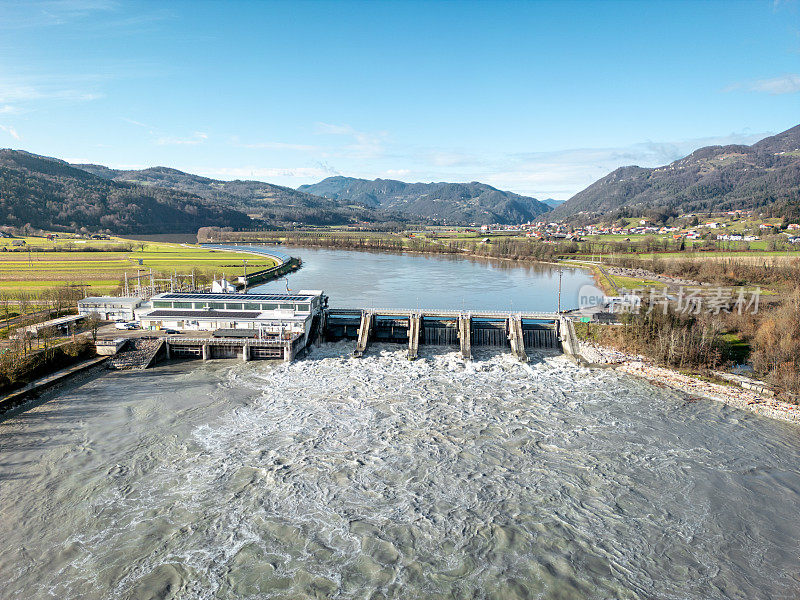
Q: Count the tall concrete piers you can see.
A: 5